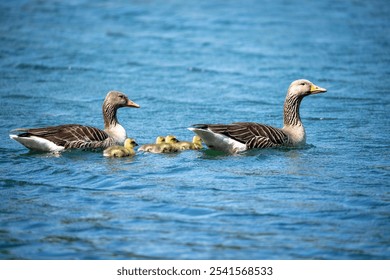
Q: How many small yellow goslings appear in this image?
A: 4